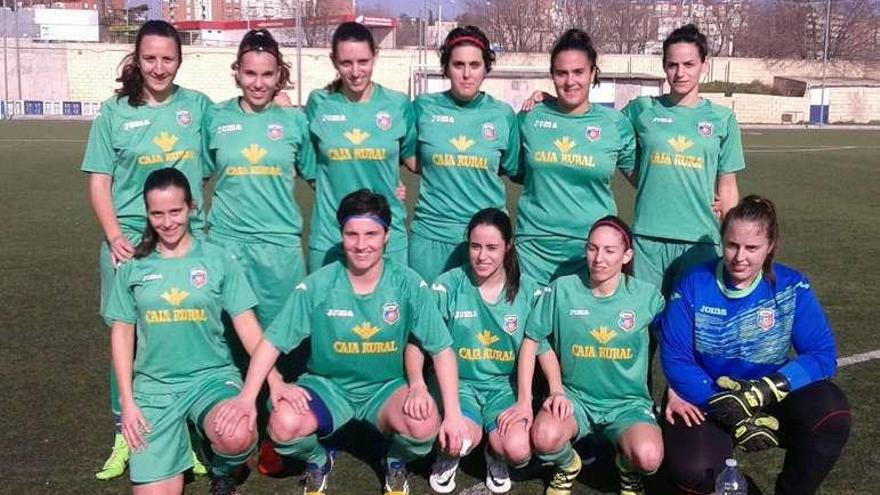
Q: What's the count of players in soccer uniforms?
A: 11